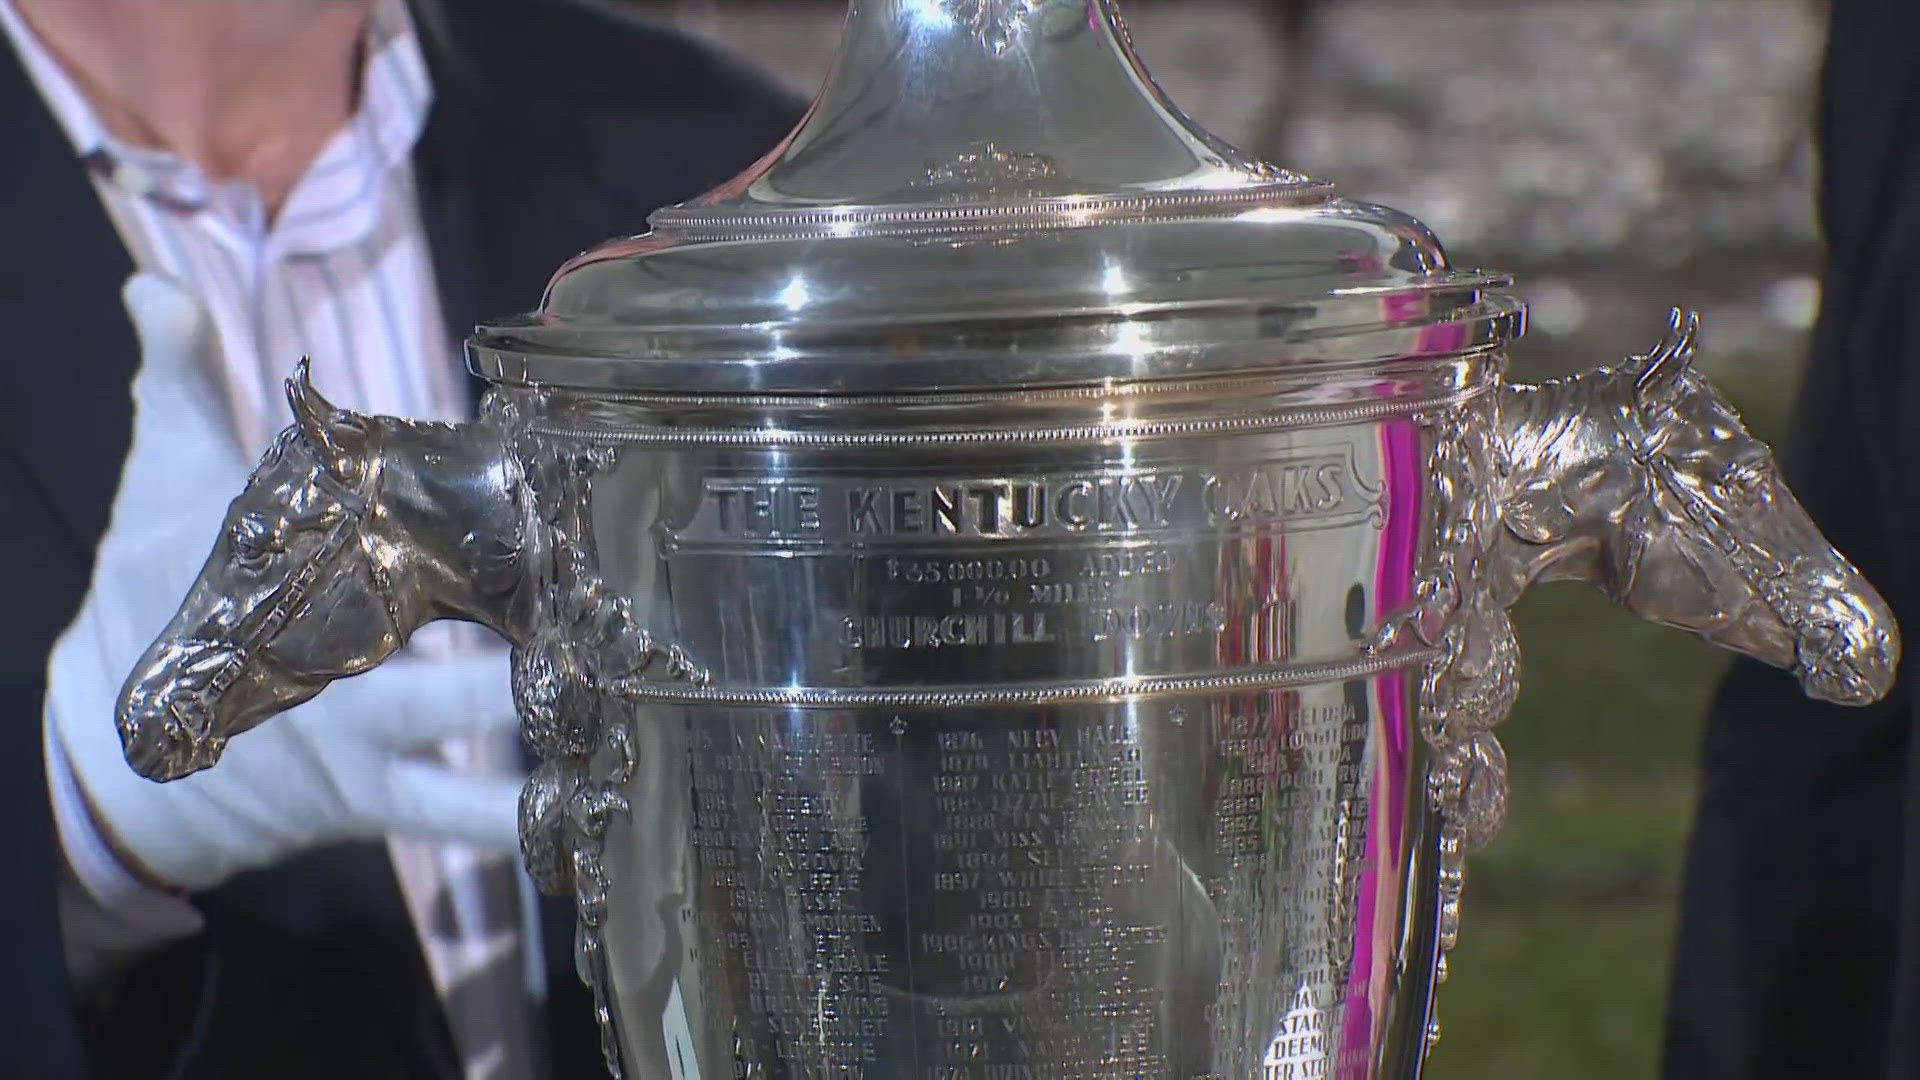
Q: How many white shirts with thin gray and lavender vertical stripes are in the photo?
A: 1